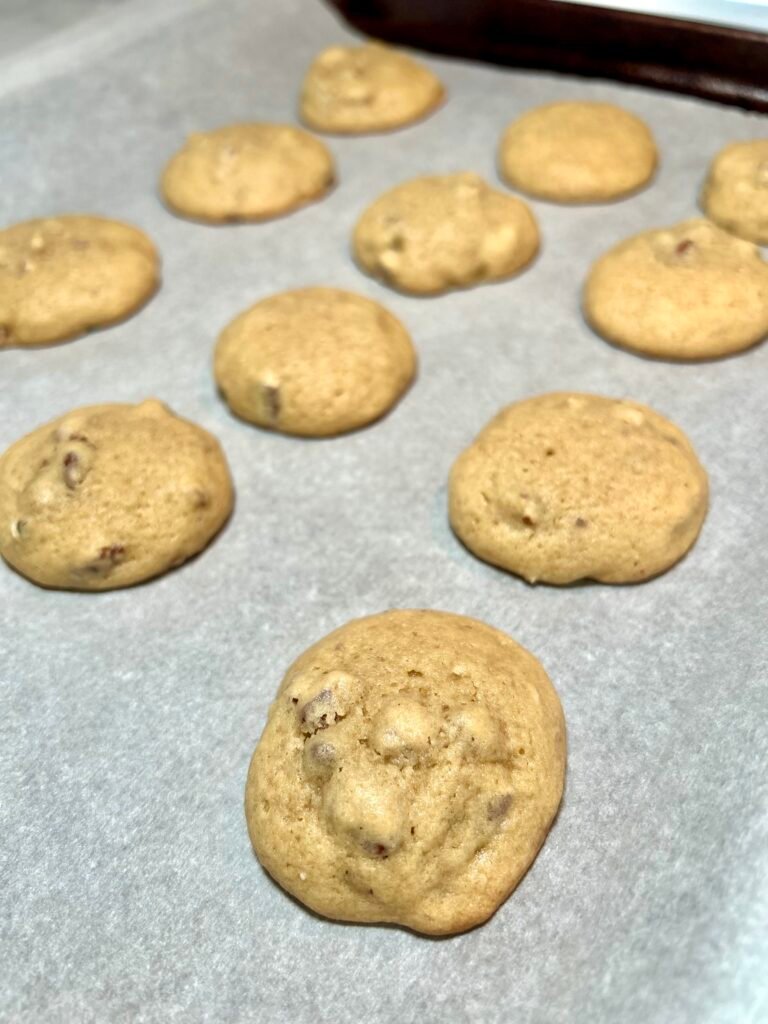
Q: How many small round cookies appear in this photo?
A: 11